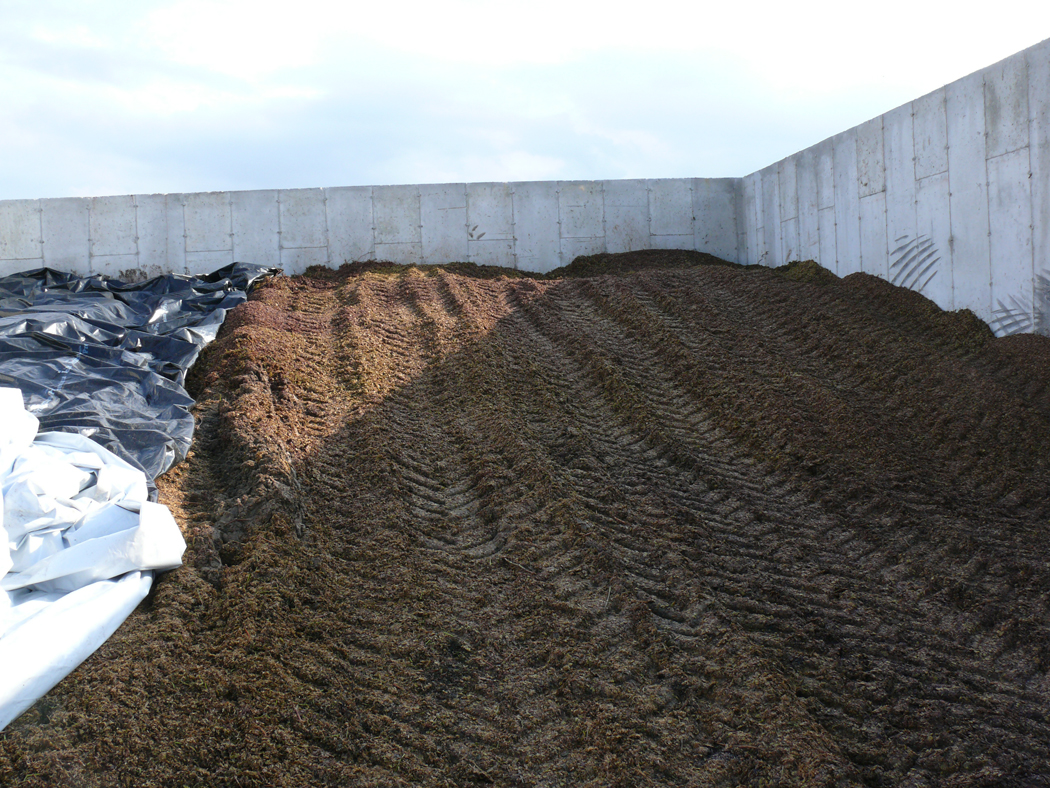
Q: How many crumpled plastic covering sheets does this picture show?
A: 2